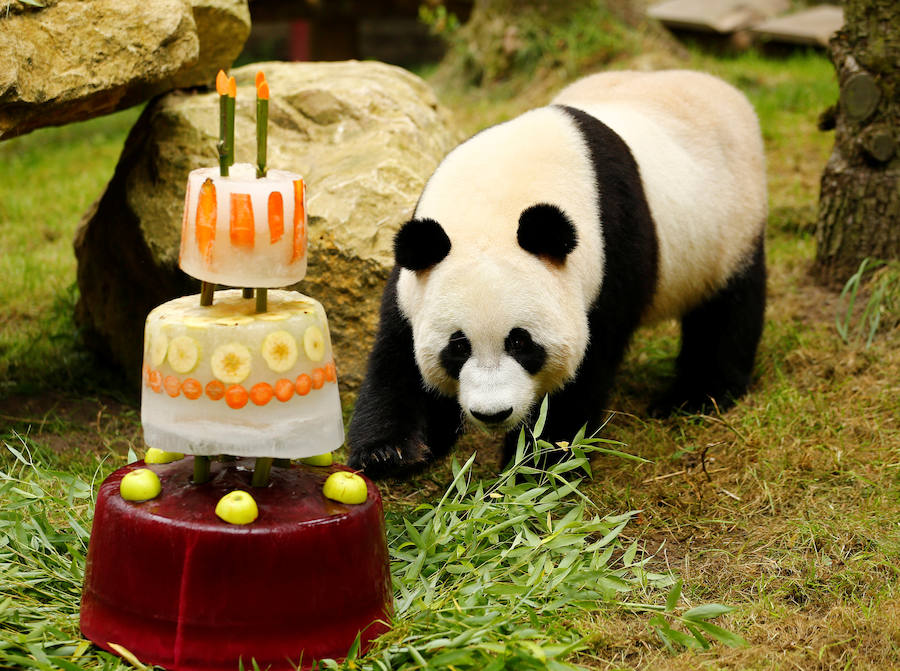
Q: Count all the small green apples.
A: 5